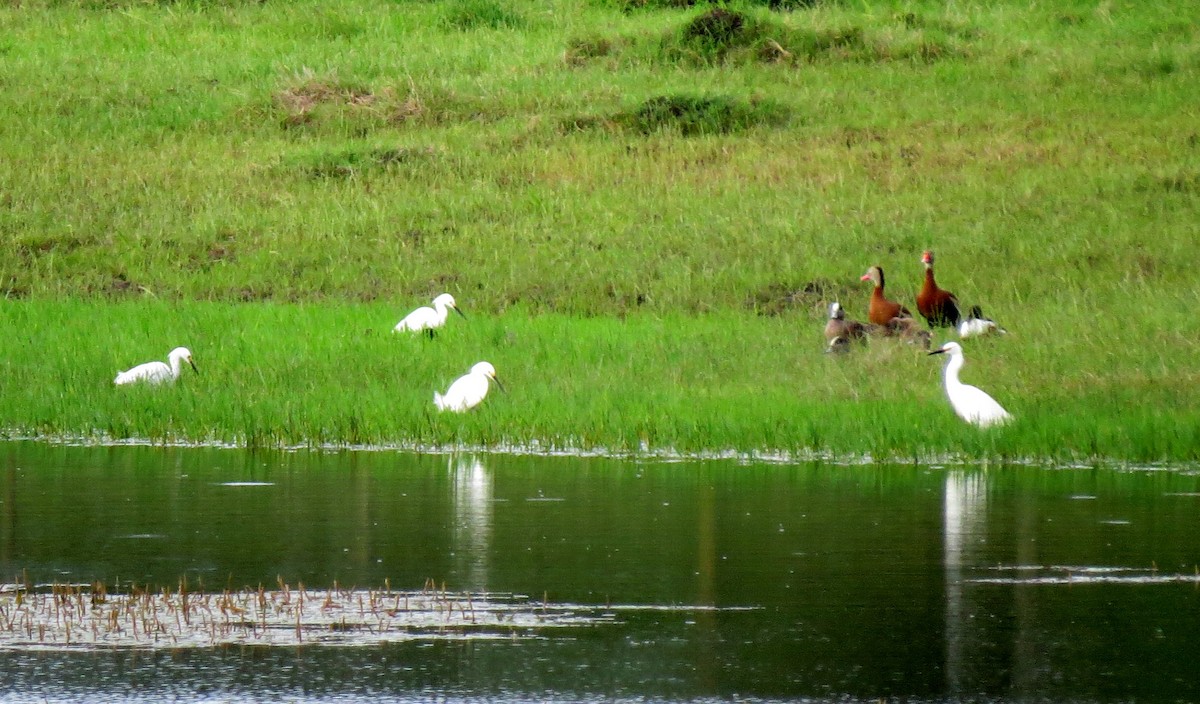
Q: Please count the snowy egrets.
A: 4